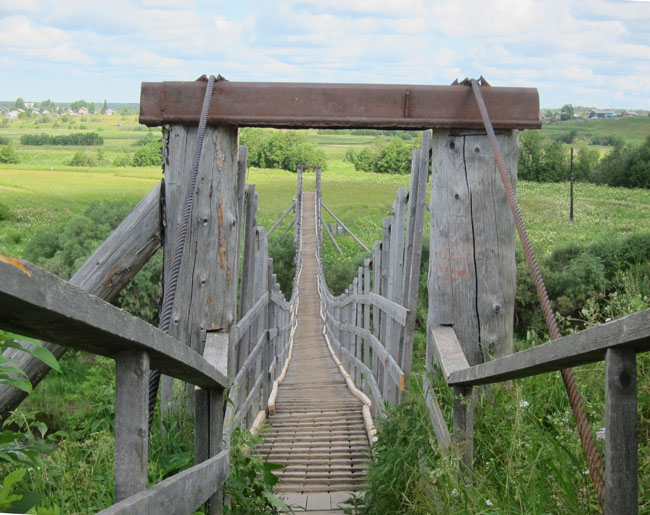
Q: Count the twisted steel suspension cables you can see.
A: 2